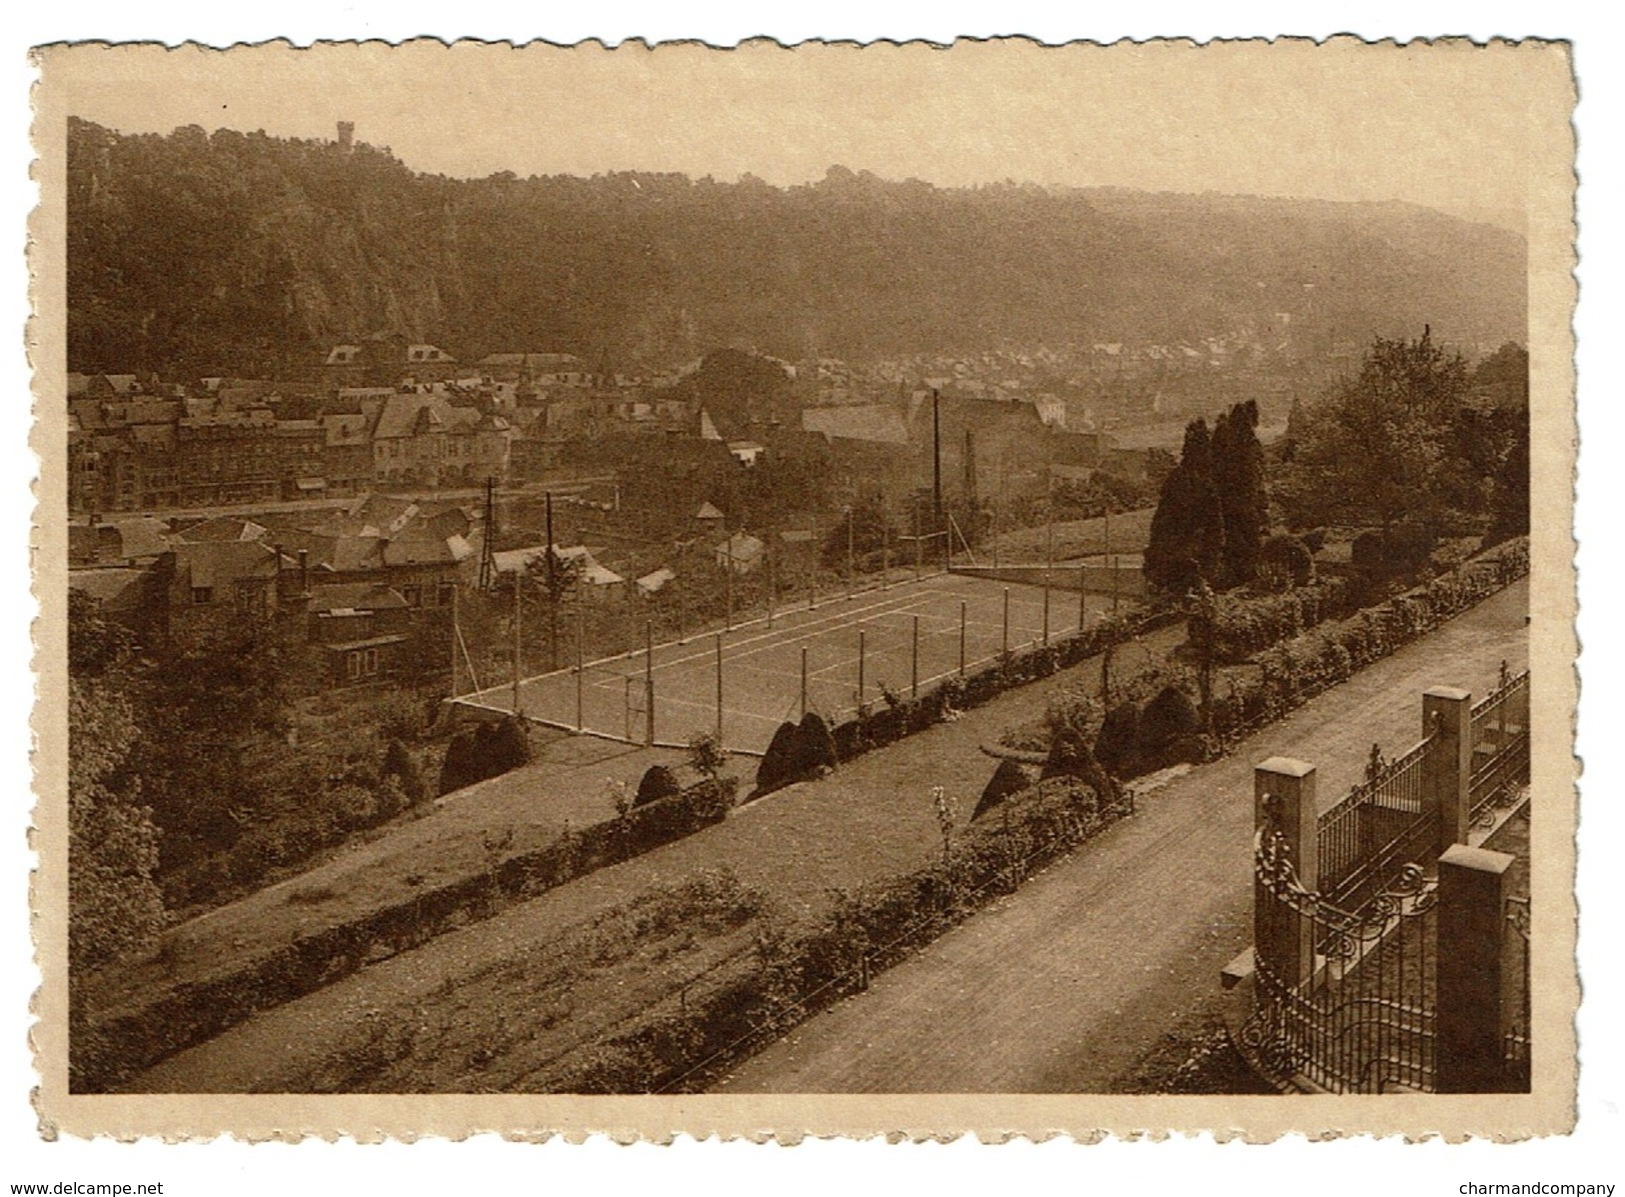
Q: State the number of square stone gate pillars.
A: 3